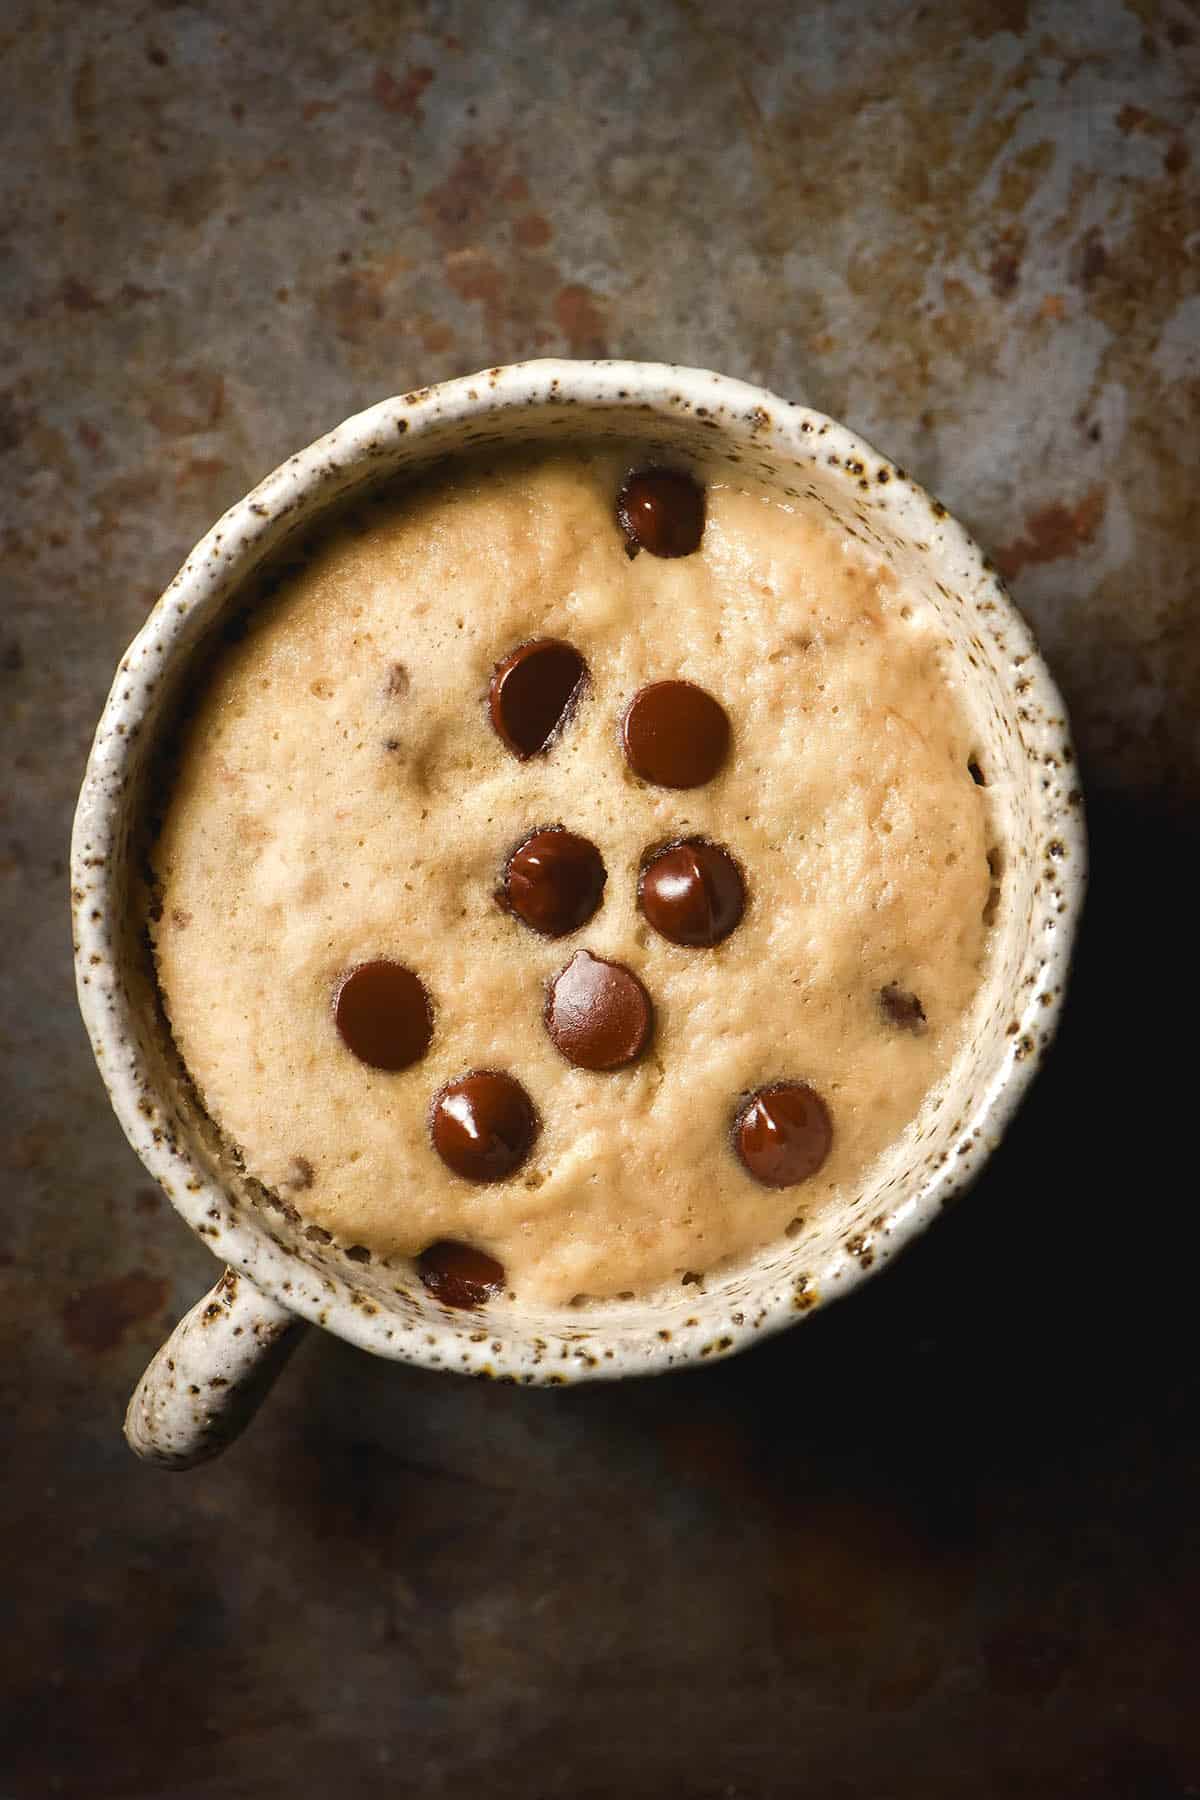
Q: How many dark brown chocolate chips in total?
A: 10